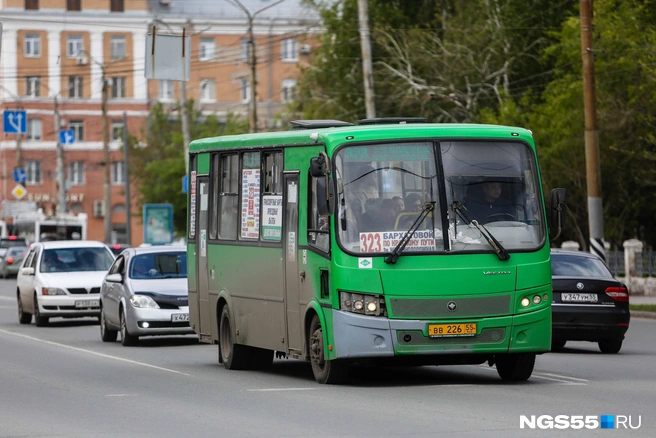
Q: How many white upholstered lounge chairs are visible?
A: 0